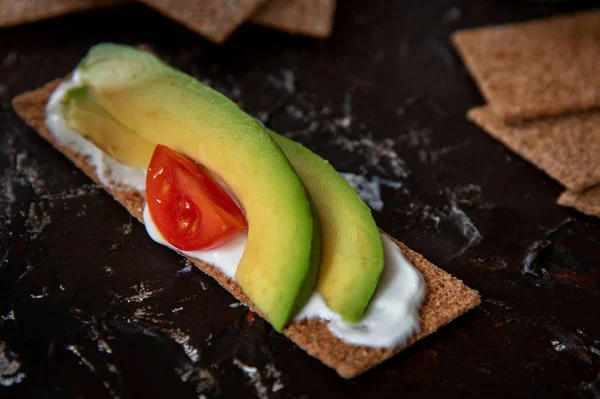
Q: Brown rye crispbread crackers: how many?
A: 7